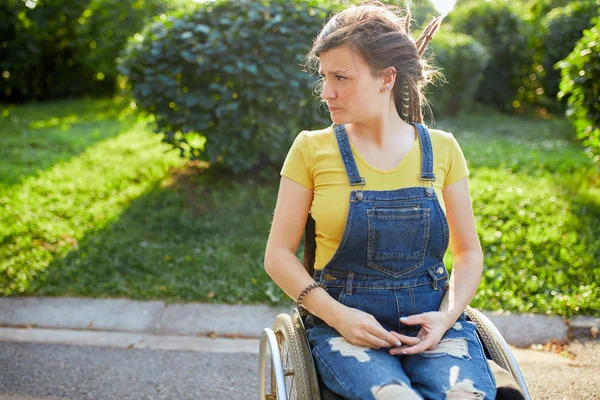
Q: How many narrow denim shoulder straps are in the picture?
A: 2